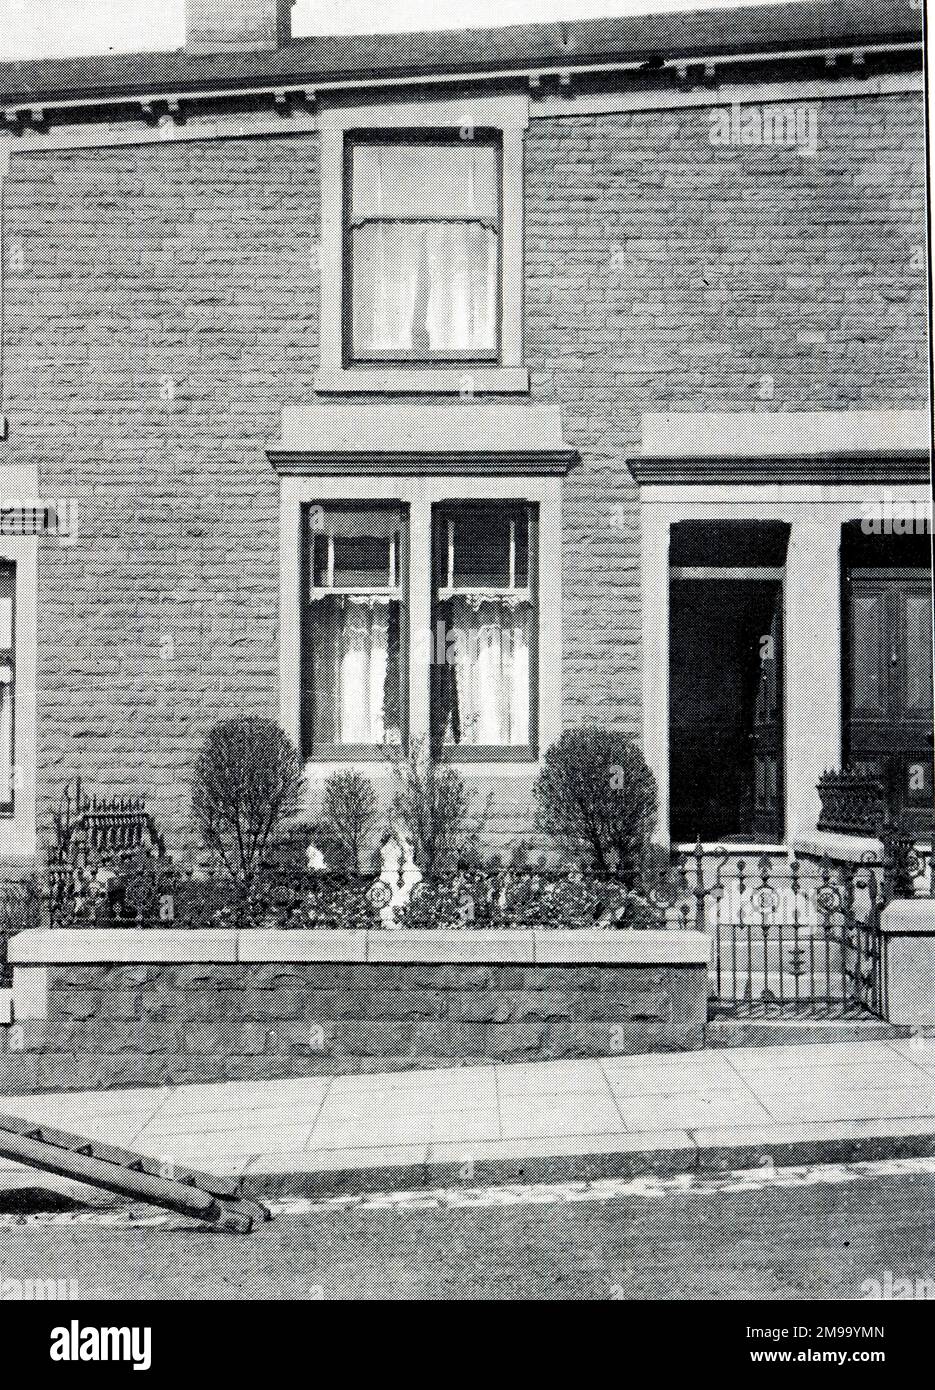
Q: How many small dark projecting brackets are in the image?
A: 12